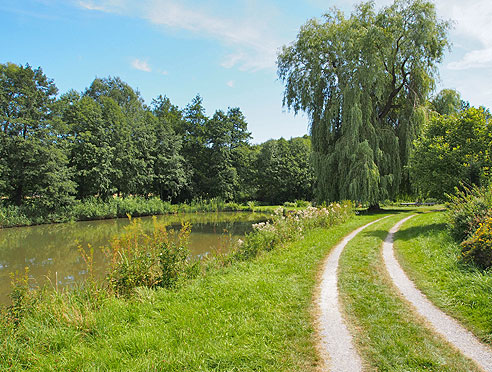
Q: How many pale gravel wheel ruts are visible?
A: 2